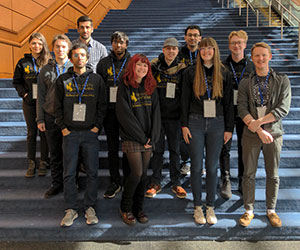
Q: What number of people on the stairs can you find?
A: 11